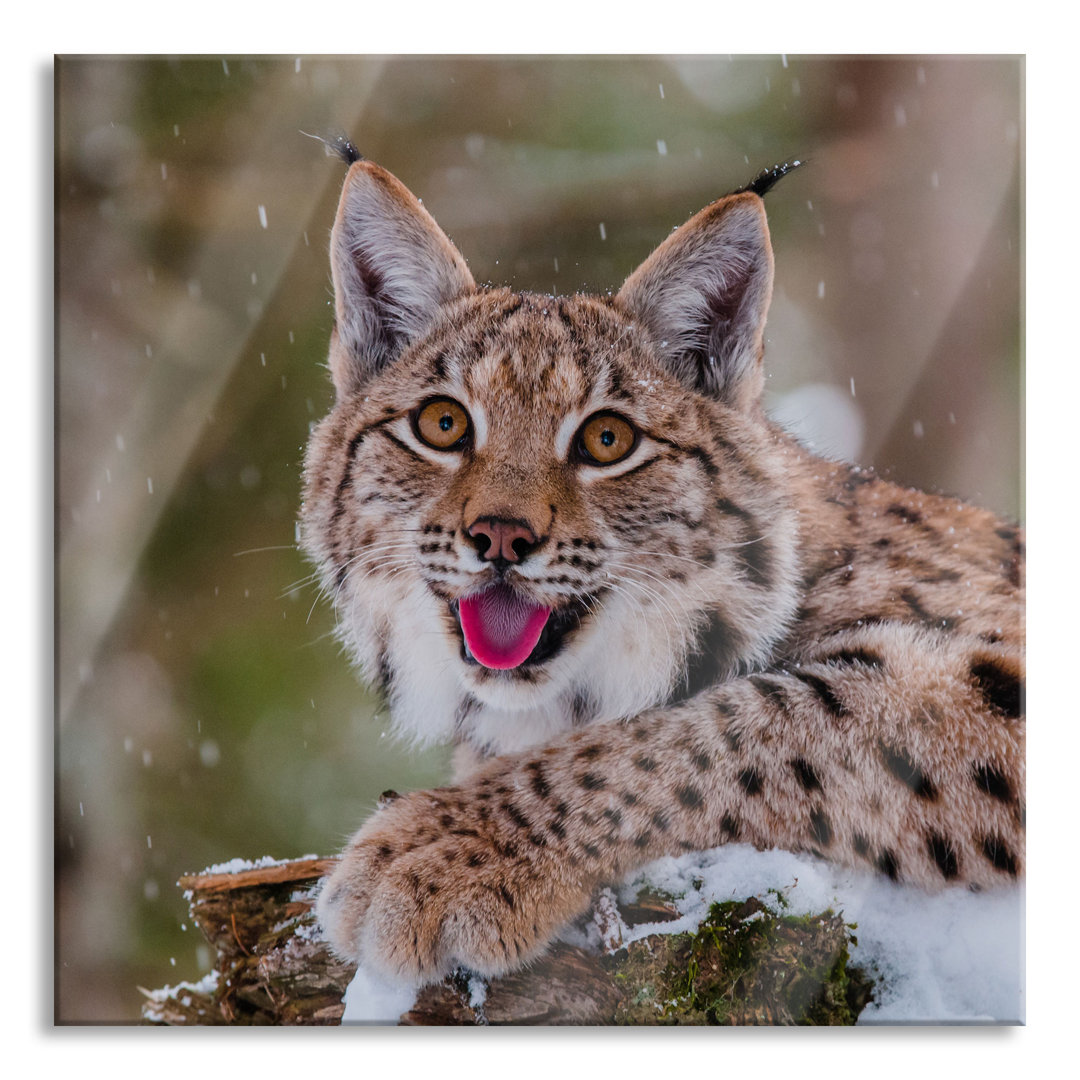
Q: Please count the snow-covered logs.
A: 1